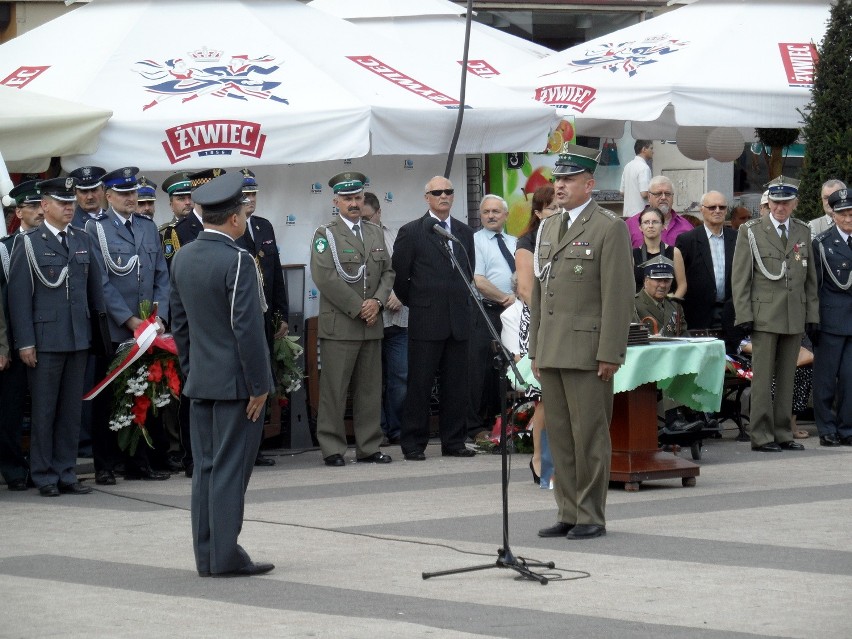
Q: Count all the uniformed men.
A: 14